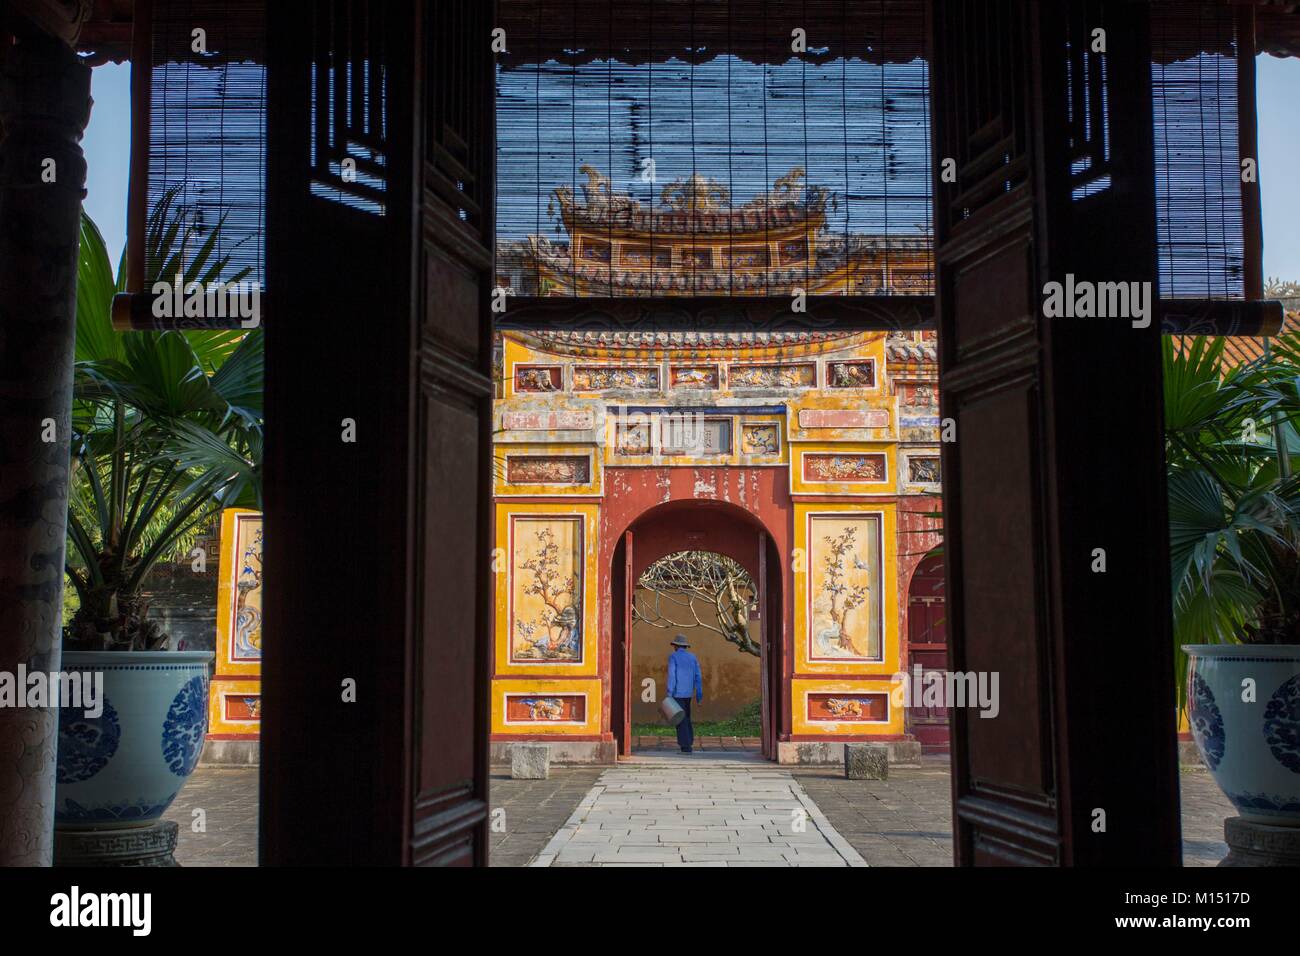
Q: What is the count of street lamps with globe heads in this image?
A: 0